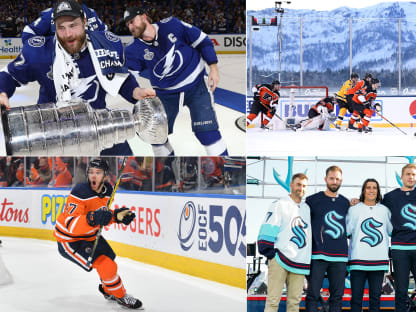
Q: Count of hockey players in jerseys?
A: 12